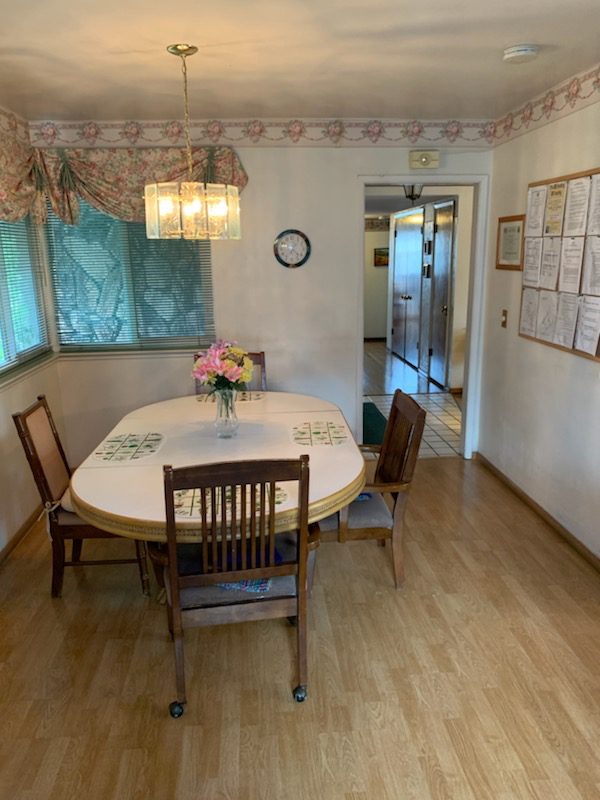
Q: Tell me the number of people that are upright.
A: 0